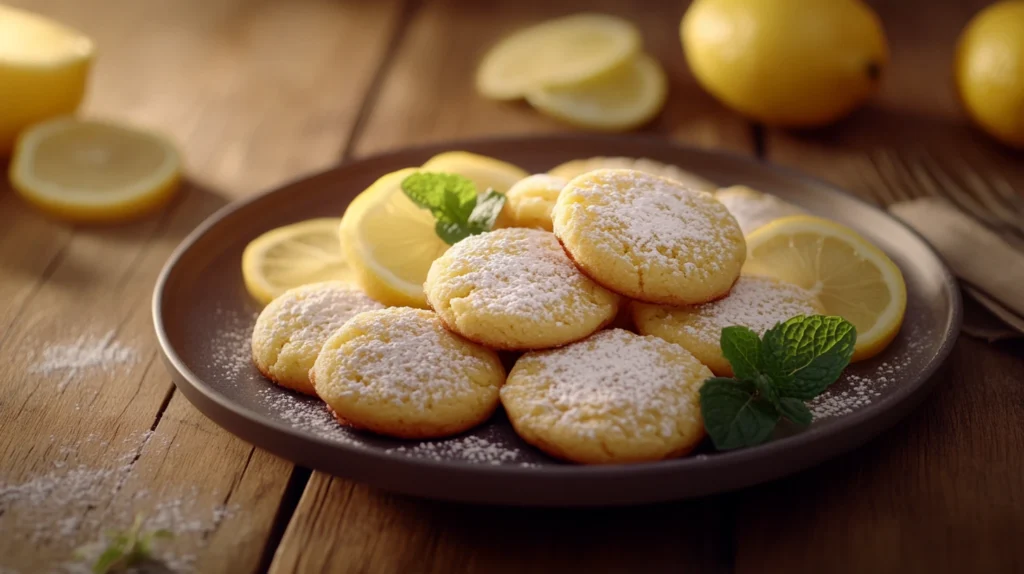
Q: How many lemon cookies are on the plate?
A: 9